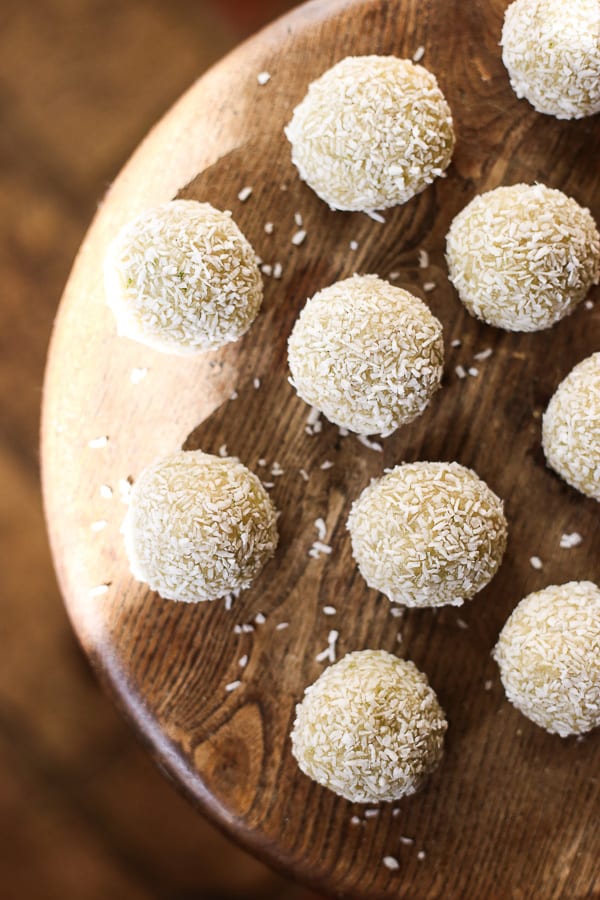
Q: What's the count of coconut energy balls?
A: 10